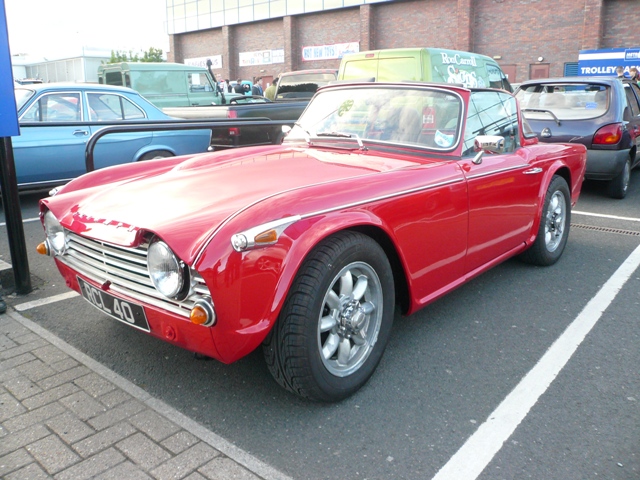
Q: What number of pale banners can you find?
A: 3